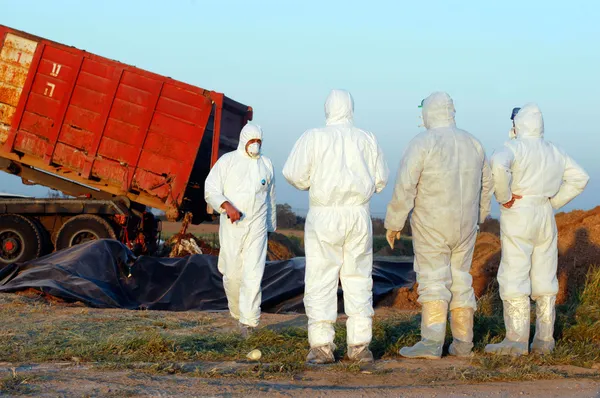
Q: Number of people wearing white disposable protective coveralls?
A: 4